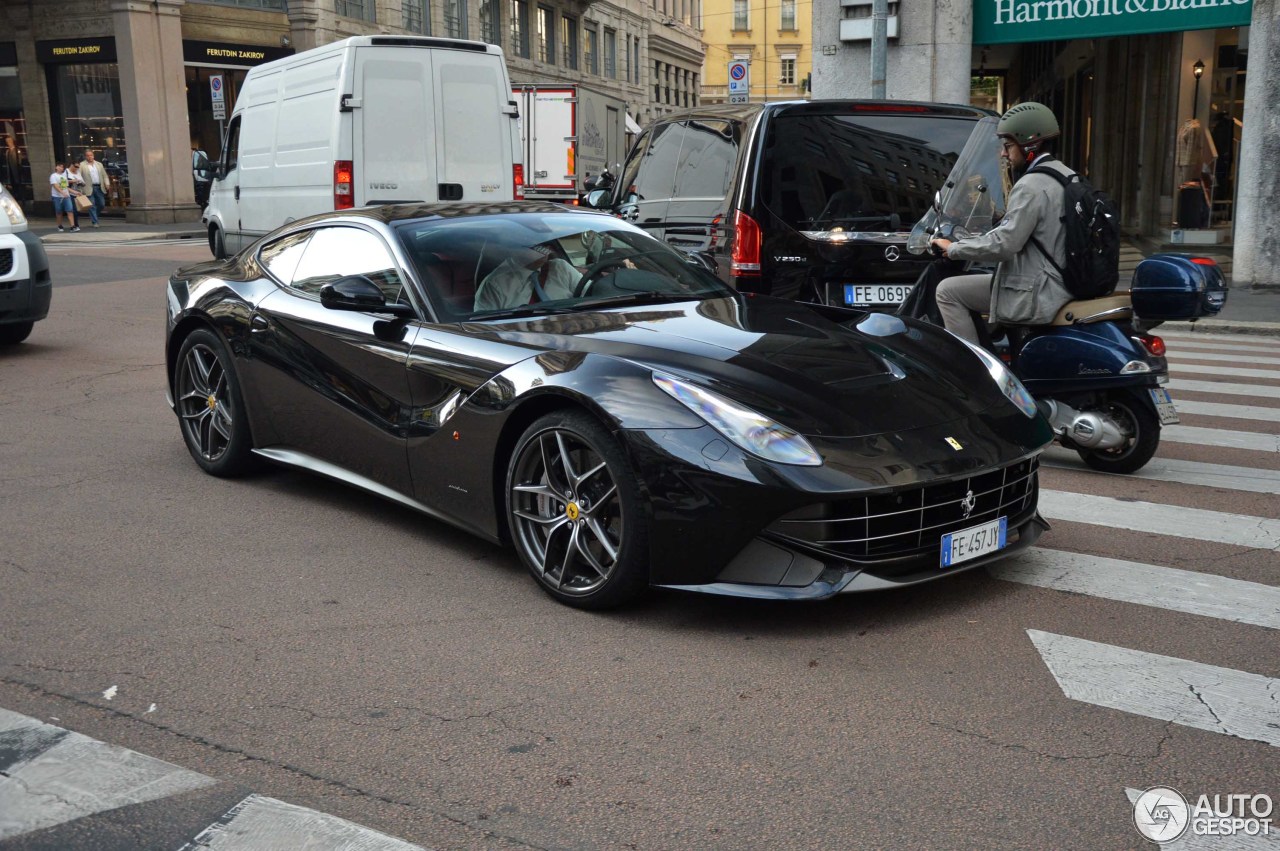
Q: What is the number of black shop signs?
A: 2